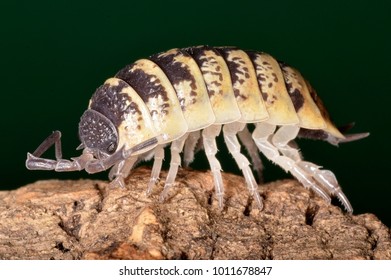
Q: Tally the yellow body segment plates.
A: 7